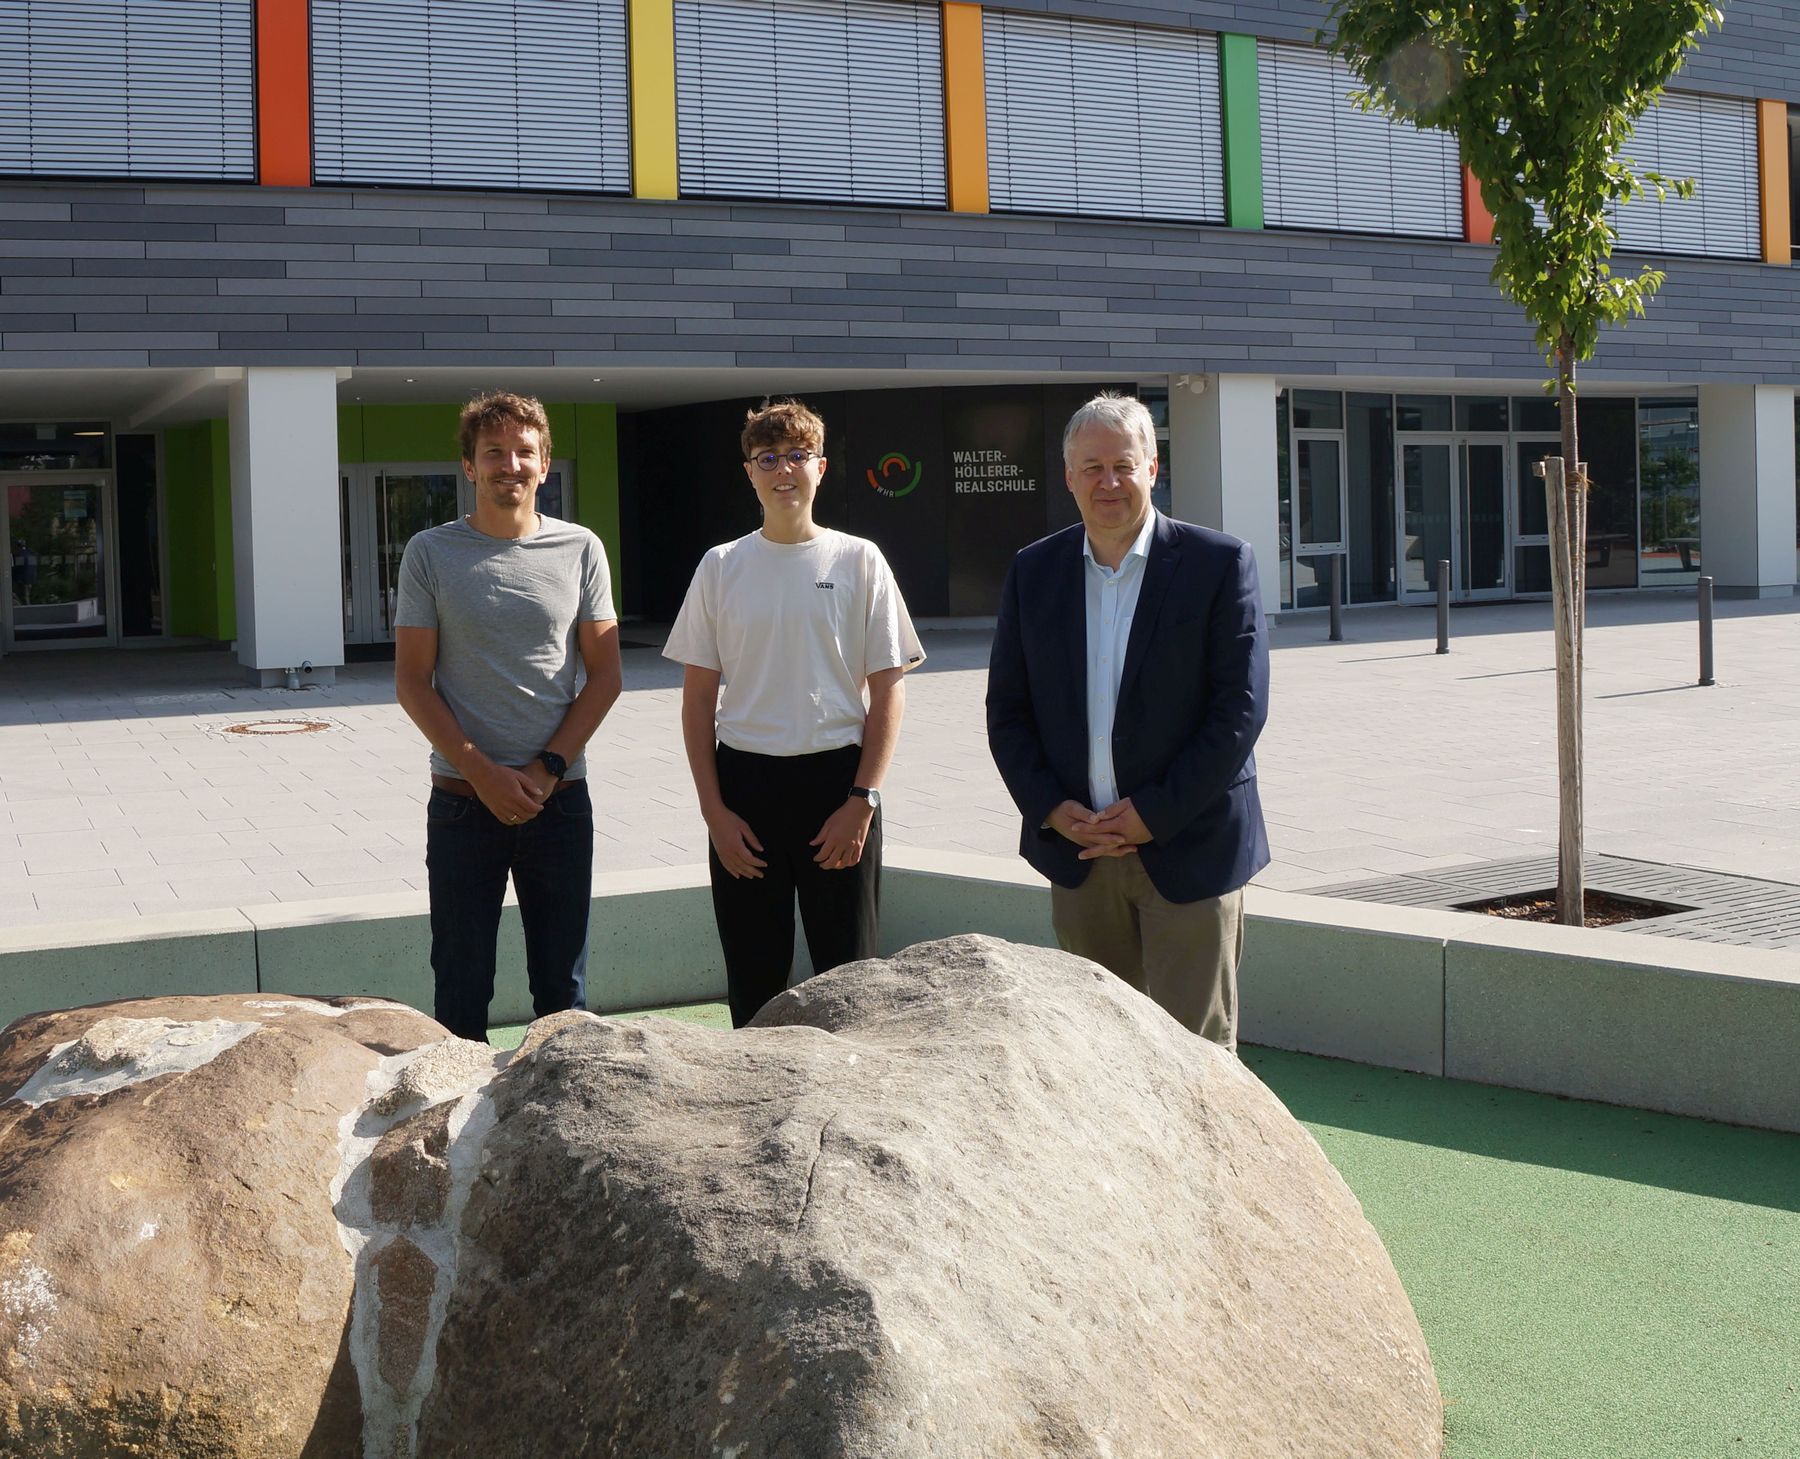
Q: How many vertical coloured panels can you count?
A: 6